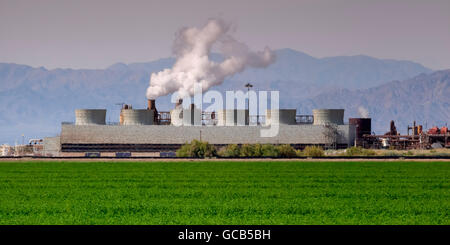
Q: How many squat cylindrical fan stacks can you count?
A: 6